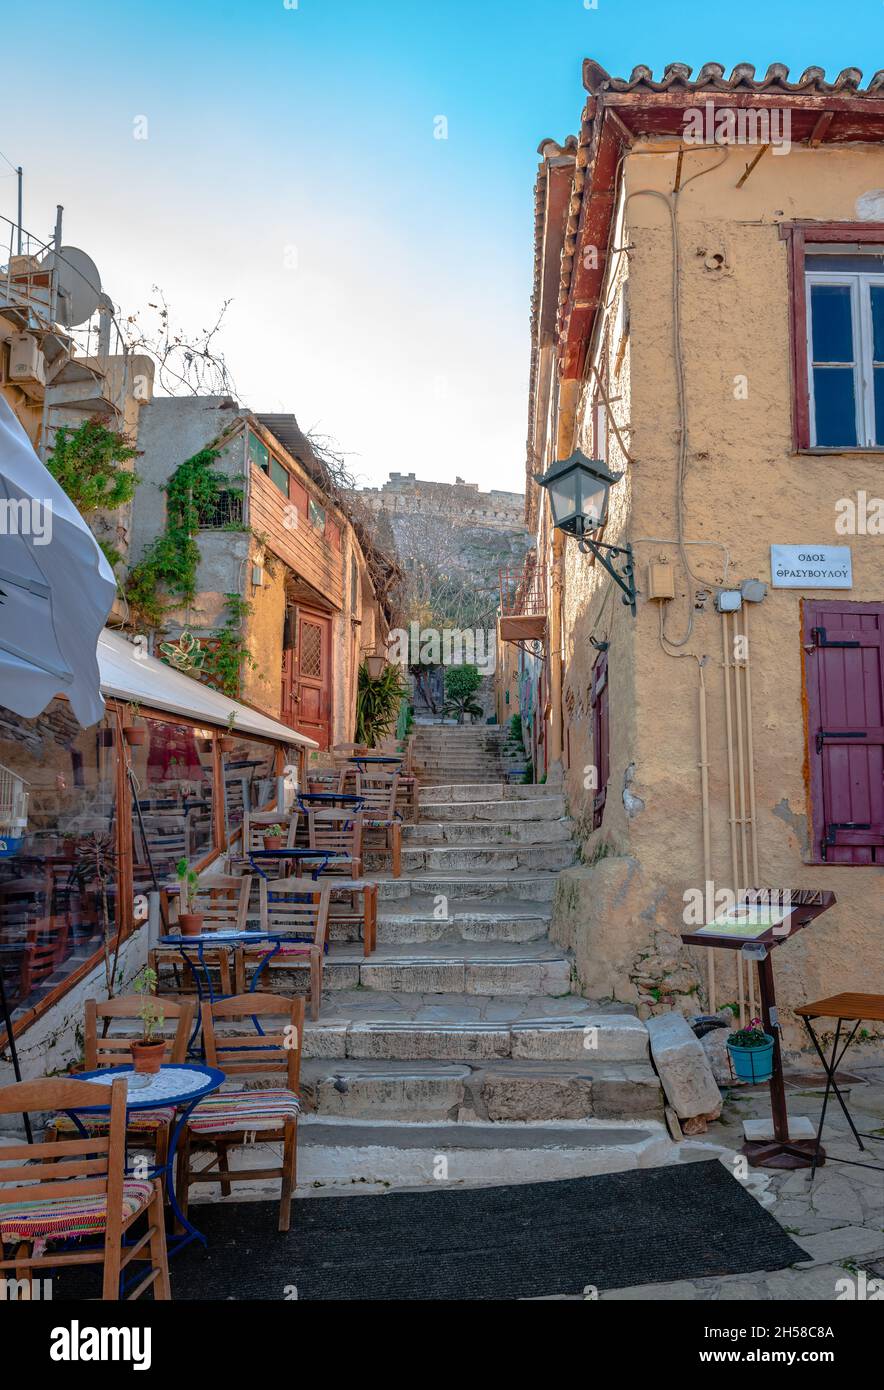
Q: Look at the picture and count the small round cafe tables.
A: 5